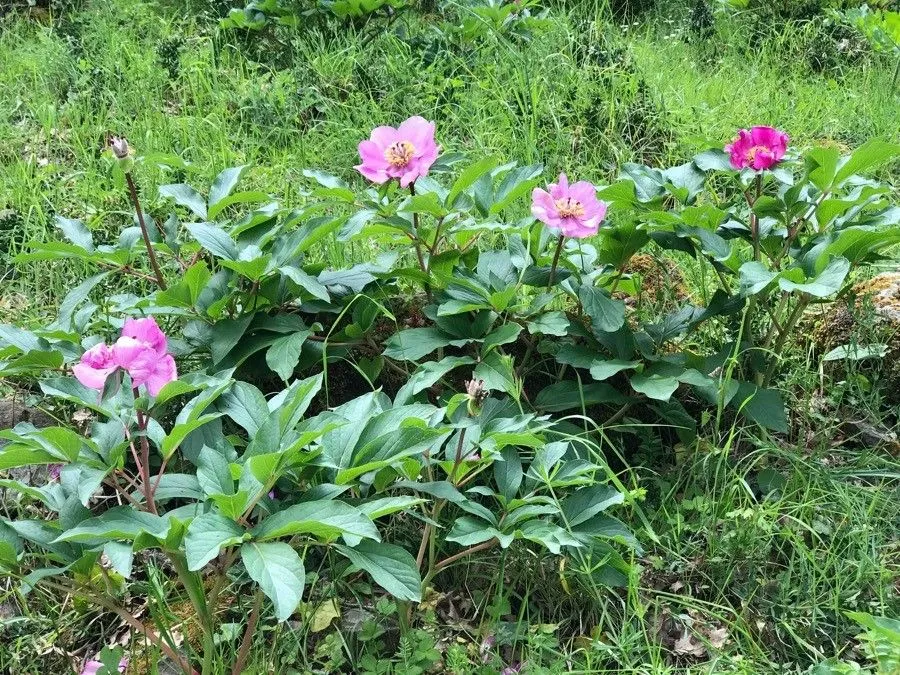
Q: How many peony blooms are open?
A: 4